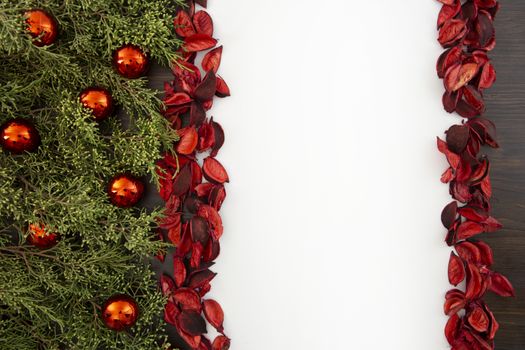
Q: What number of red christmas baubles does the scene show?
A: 7